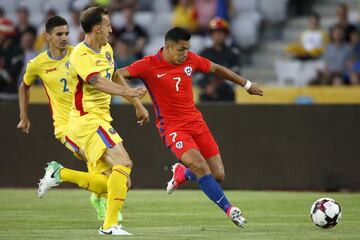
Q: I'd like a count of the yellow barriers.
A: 1